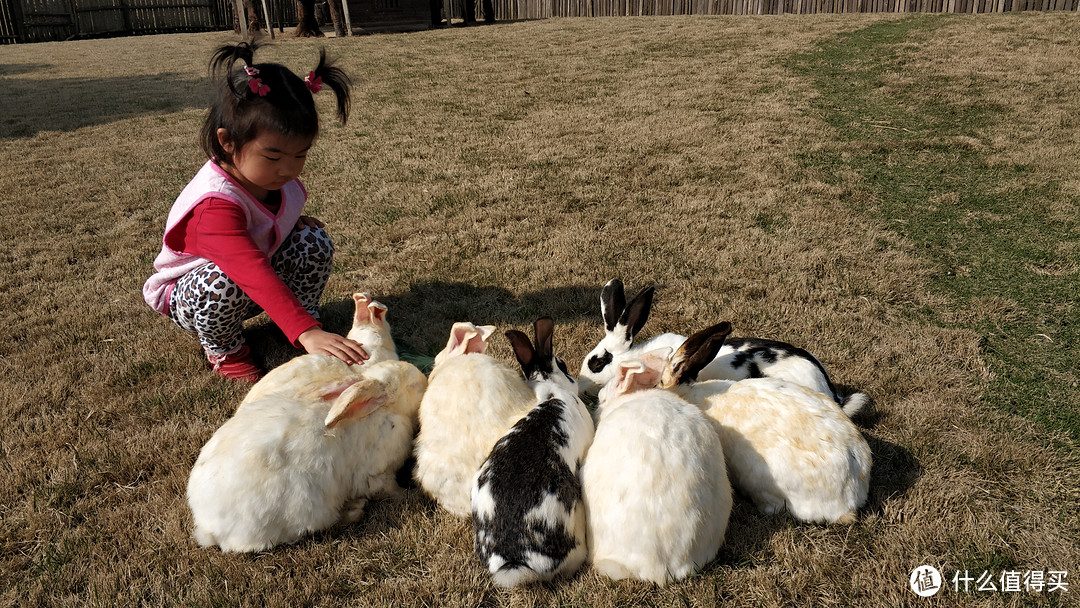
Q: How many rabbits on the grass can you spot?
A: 7